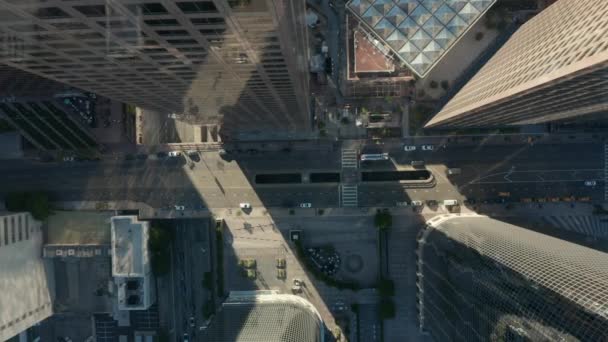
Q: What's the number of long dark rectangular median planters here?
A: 3